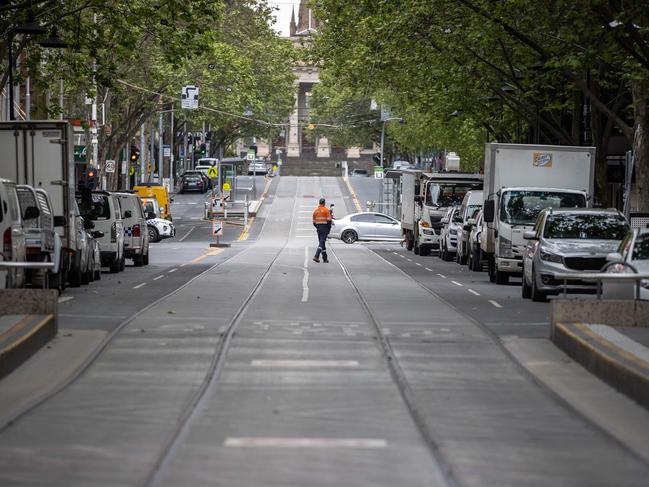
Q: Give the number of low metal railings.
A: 2